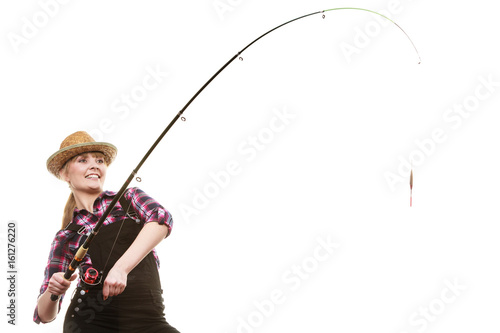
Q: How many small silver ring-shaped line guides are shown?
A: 4